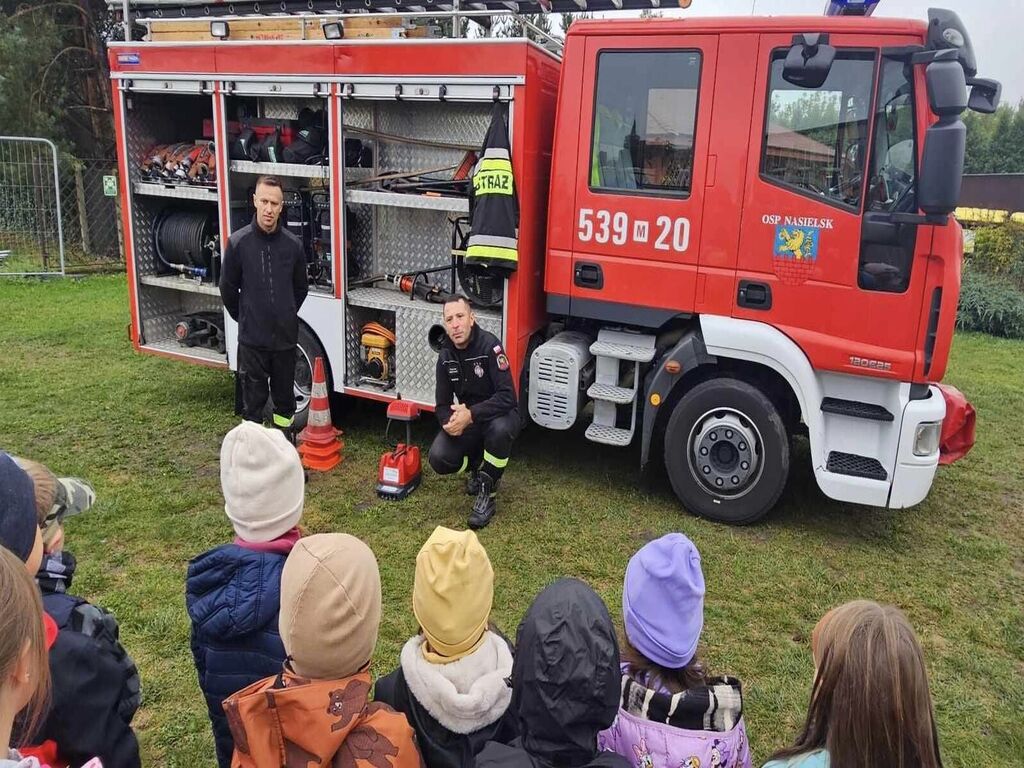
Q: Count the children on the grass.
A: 9